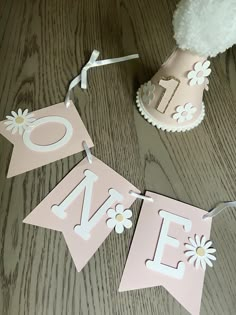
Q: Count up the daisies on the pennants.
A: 3